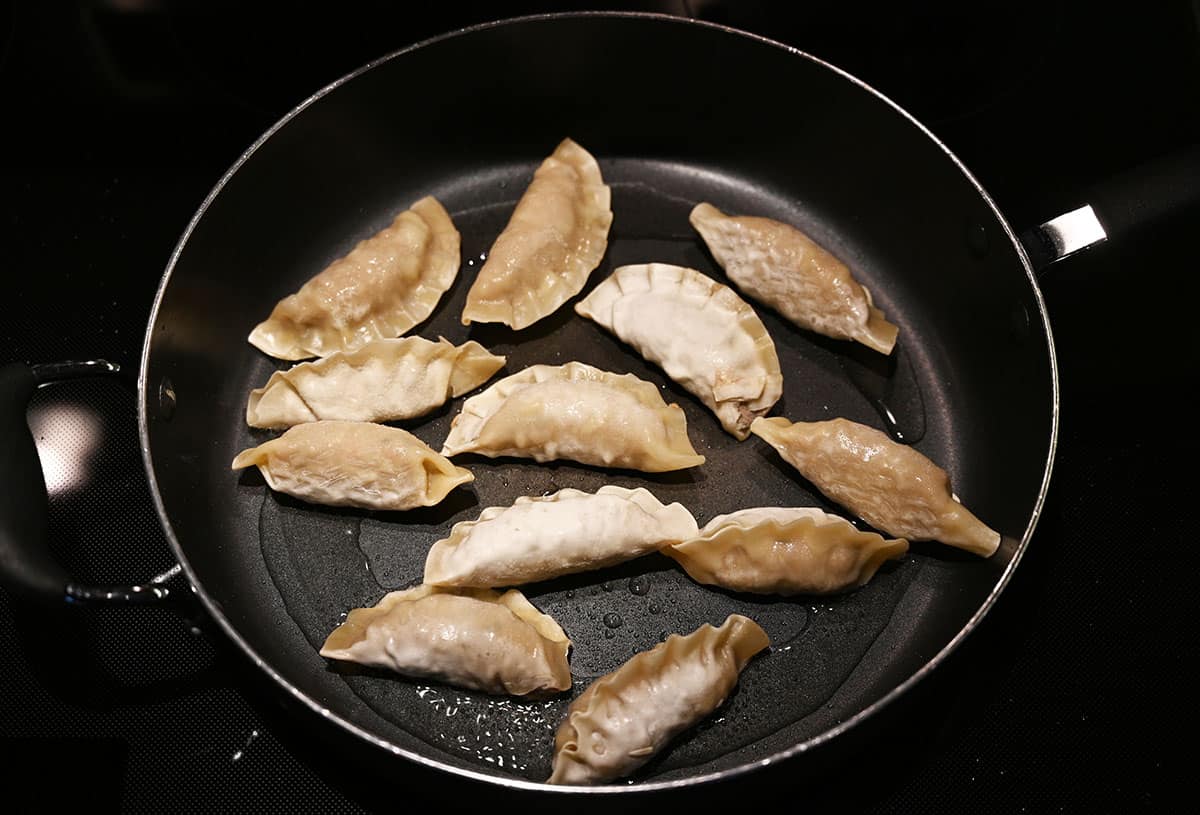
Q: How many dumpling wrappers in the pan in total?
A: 12